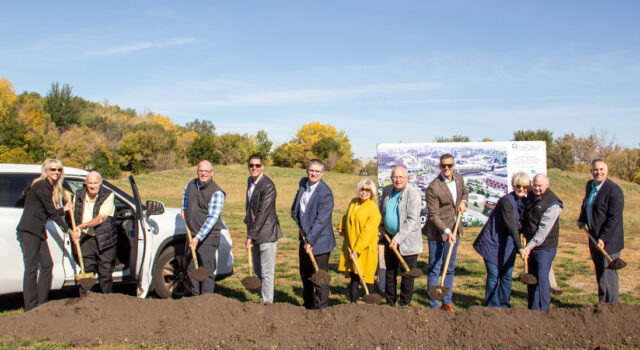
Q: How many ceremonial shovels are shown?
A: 9